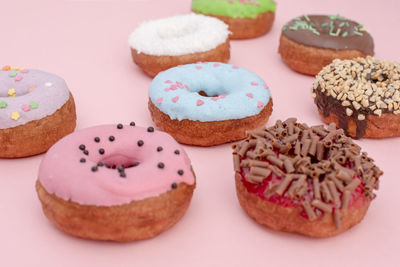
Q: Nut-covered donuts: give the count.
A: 1